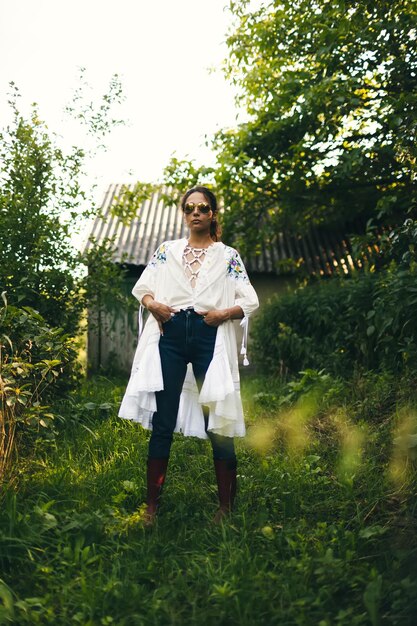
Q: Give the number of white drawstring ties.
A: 2